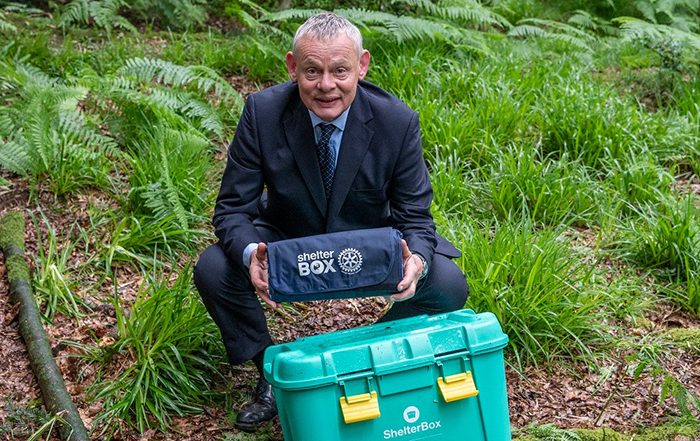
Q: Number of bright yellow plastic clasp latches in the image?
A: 2